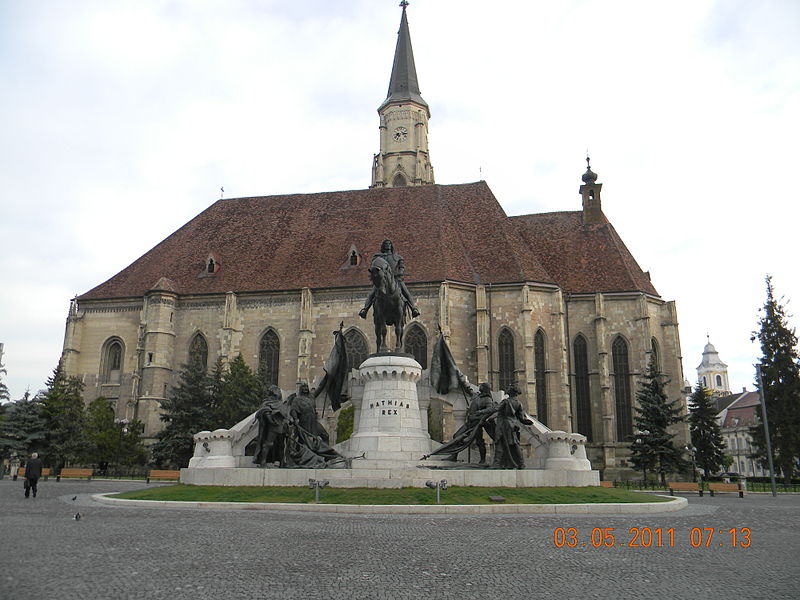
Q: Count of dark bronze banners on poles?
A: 2